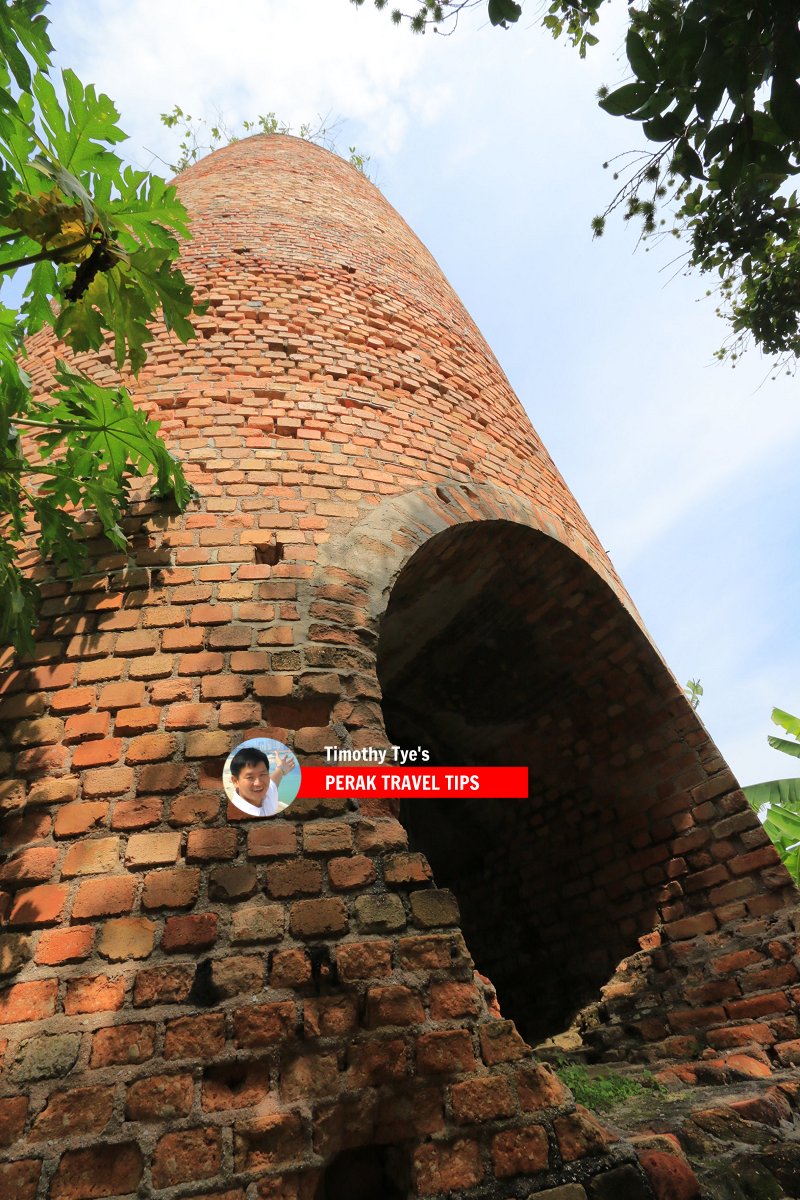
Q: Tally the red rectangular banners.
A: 1